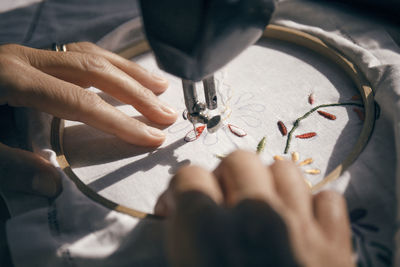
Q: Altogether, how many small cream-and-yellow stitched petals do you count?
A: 5